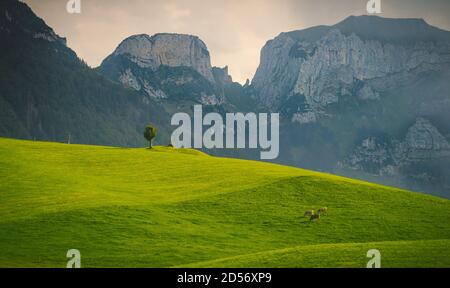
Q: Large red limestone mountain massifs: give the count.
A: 0